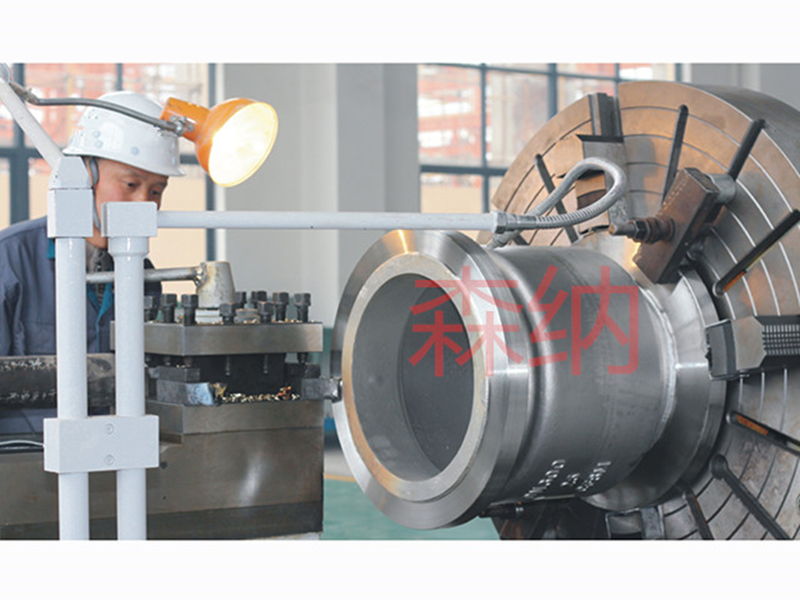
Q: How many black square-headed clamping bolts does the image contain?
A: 9